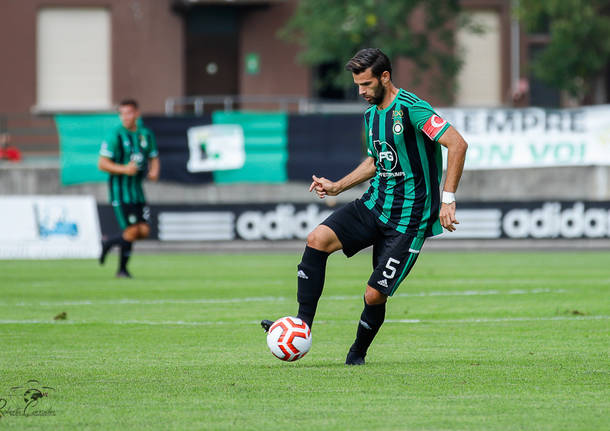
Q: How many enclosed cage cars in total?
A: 0